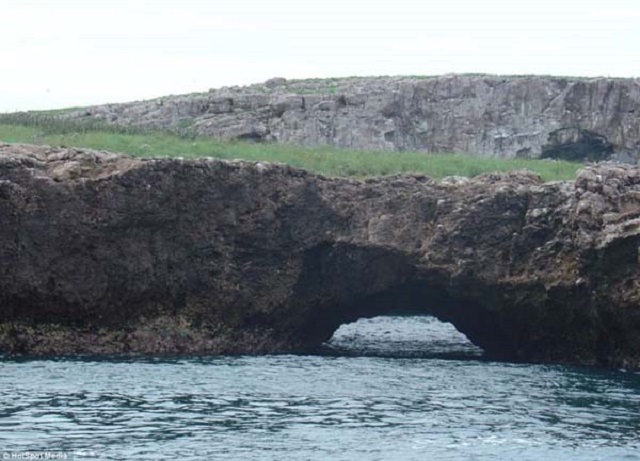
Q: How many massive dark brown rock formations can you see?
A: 1